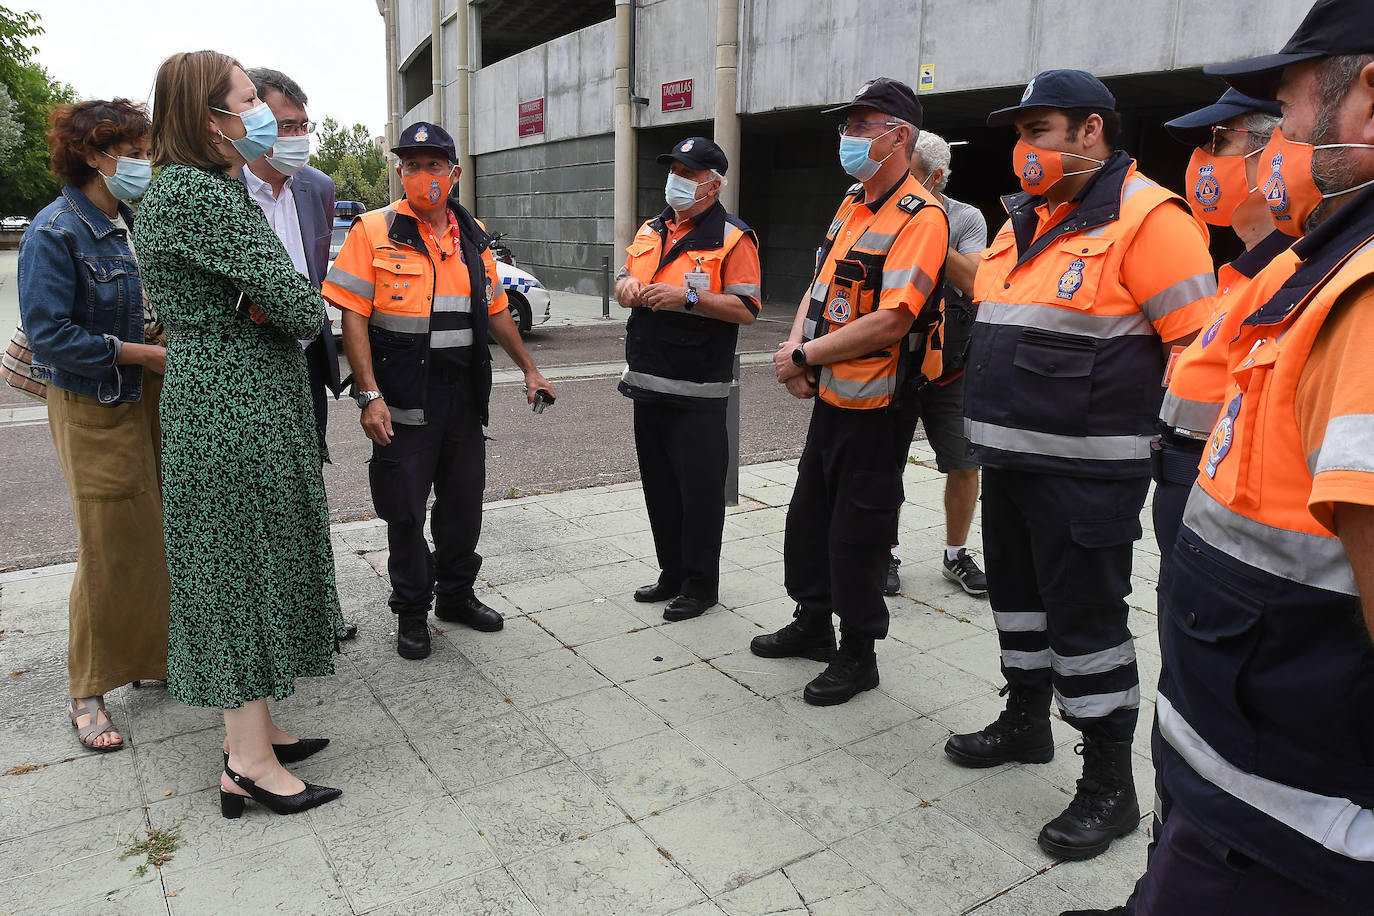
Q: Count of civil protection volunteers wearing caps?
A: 6